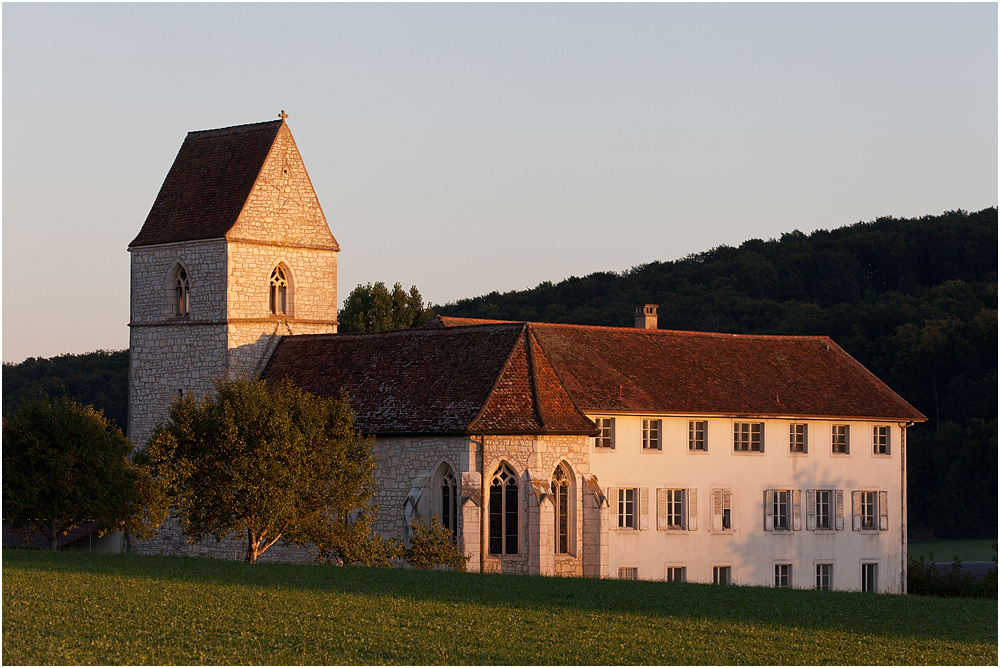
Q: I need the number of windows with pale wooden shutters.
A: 6